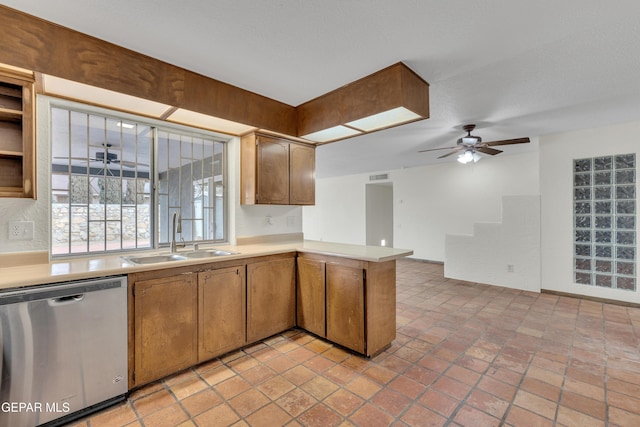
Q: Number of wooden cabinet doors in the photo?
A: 7